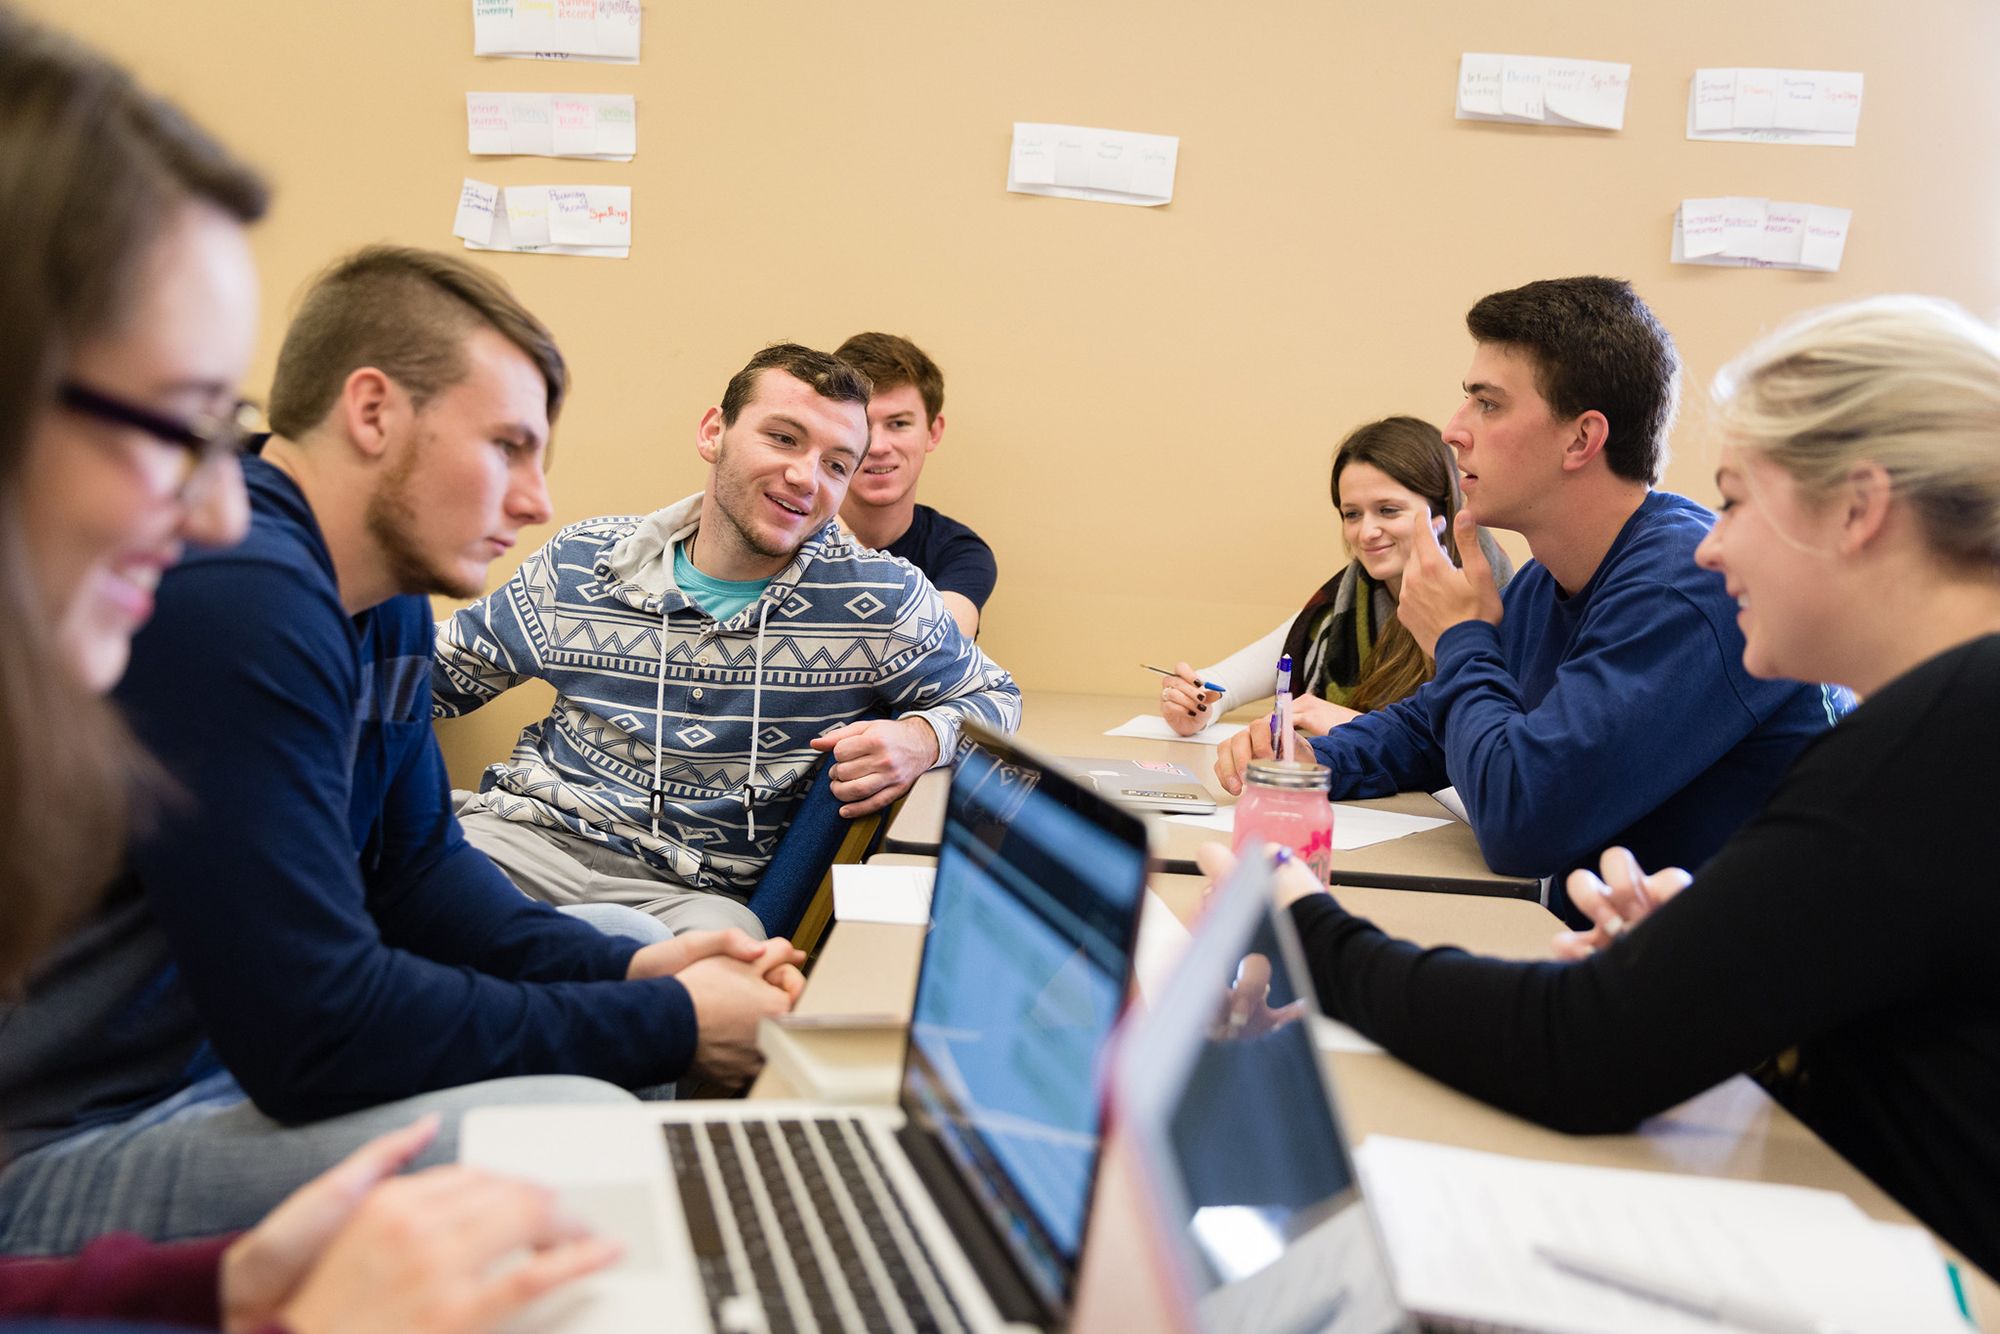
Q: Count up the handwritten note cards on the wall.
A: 7